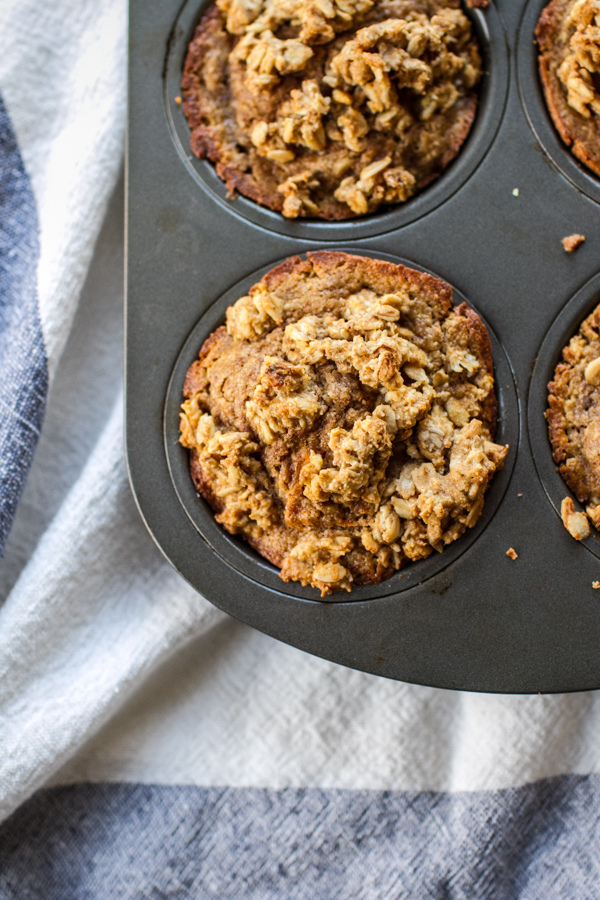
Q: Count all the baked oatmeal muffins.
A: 4